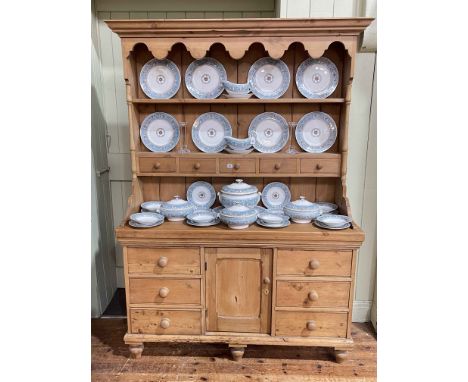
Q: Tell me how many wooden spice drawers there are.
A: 5